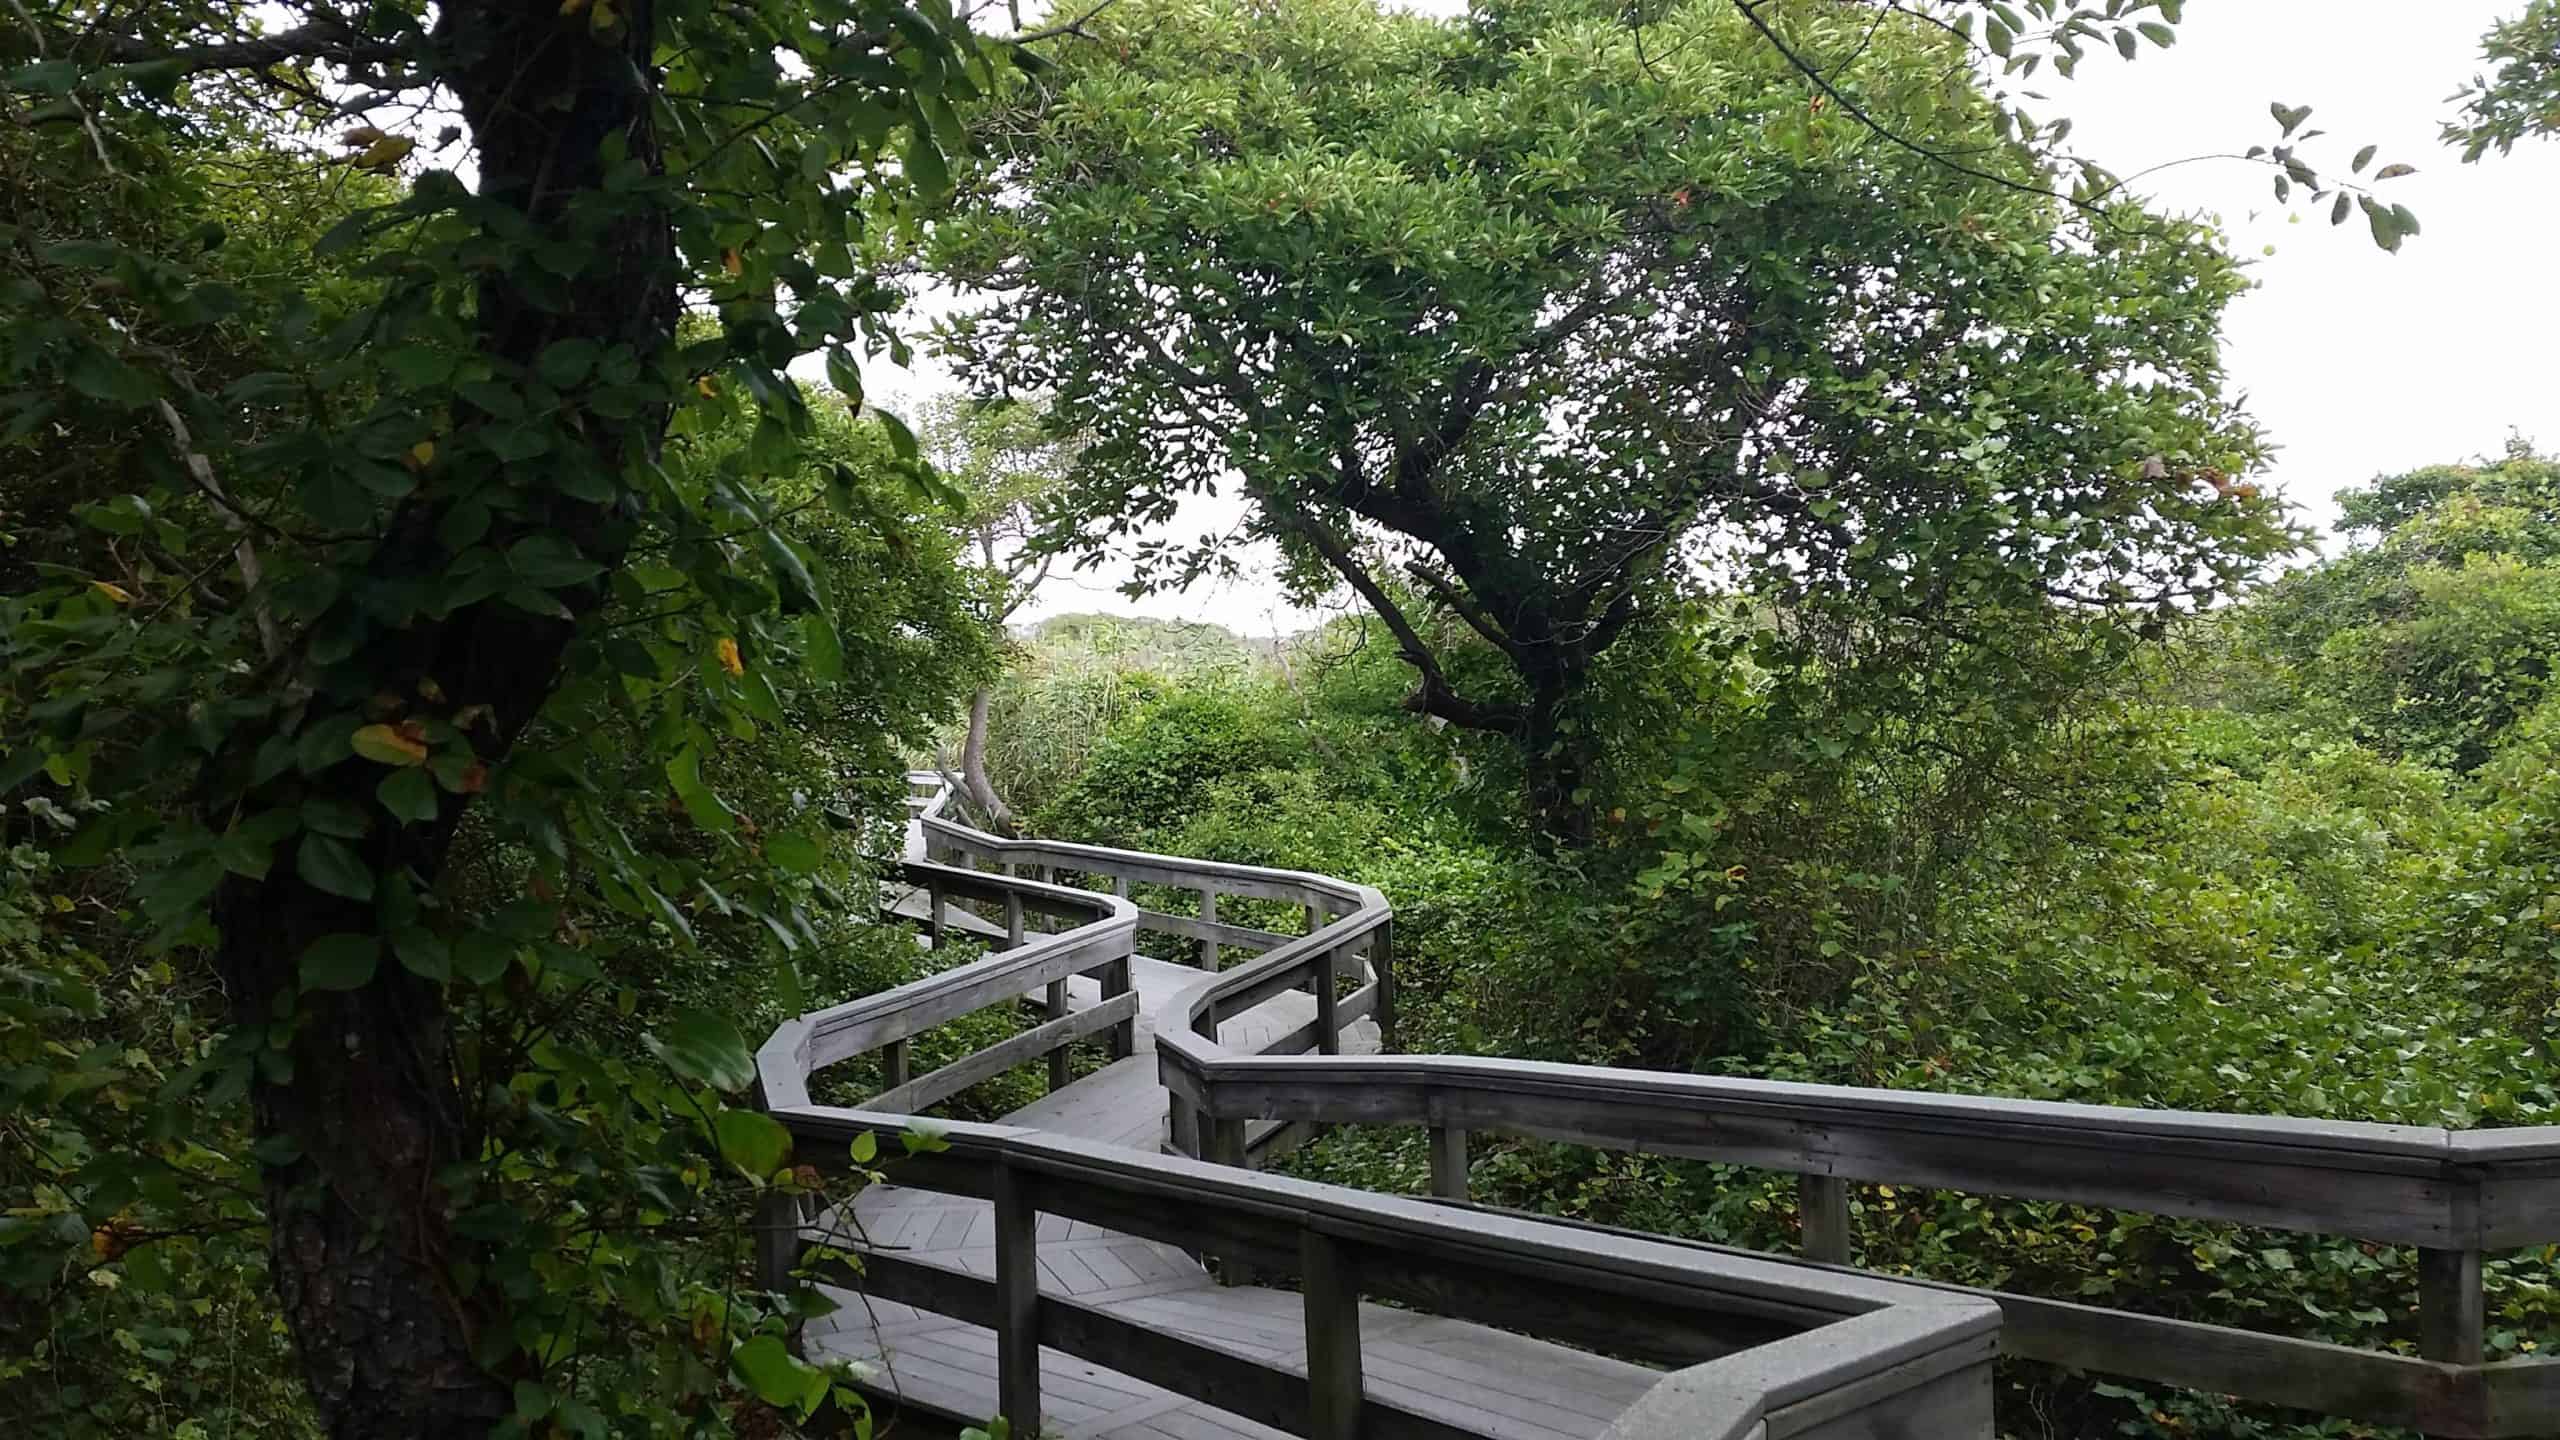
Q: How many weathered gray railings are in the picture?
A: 2